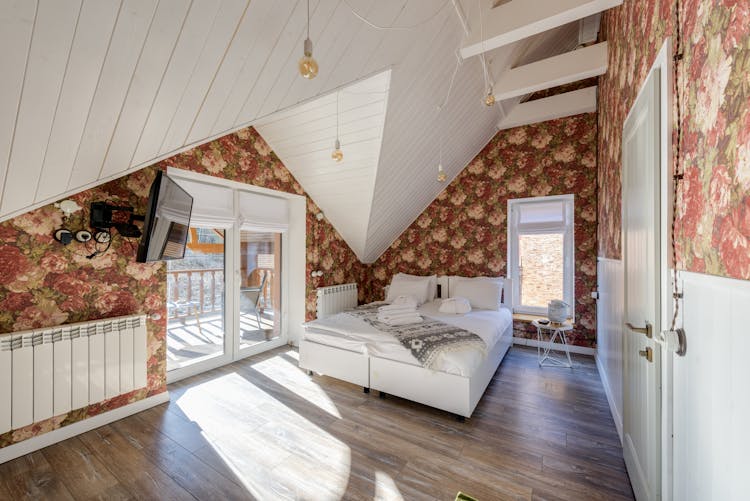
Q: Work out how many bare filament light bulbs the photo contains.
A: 4